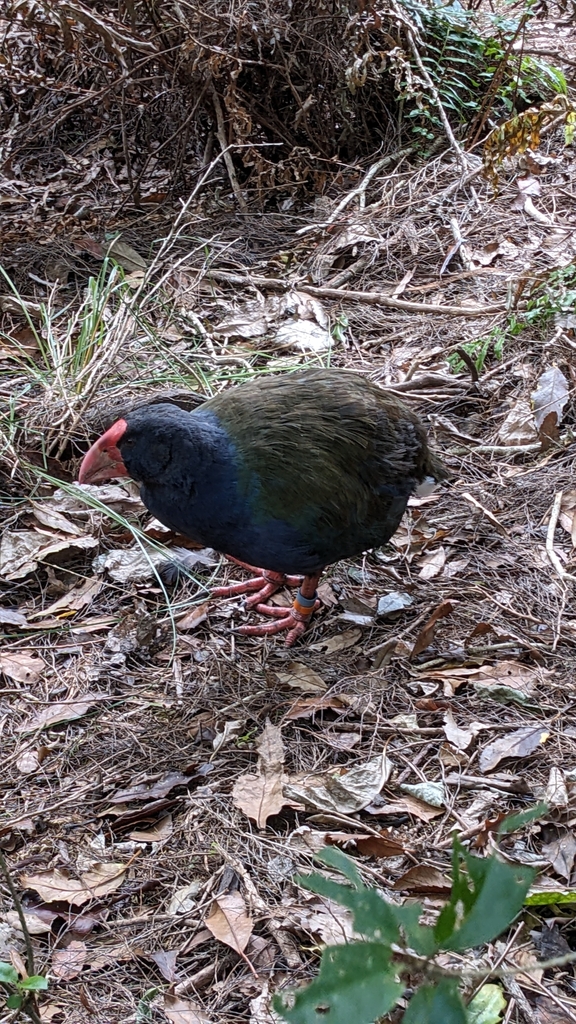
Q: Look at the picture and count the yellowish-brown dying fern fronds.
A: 1